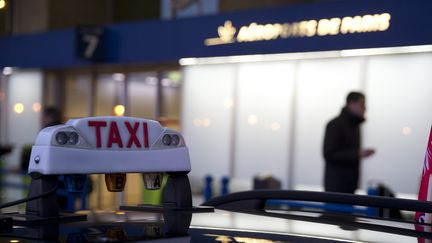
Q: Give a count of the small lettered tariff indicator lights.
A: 3